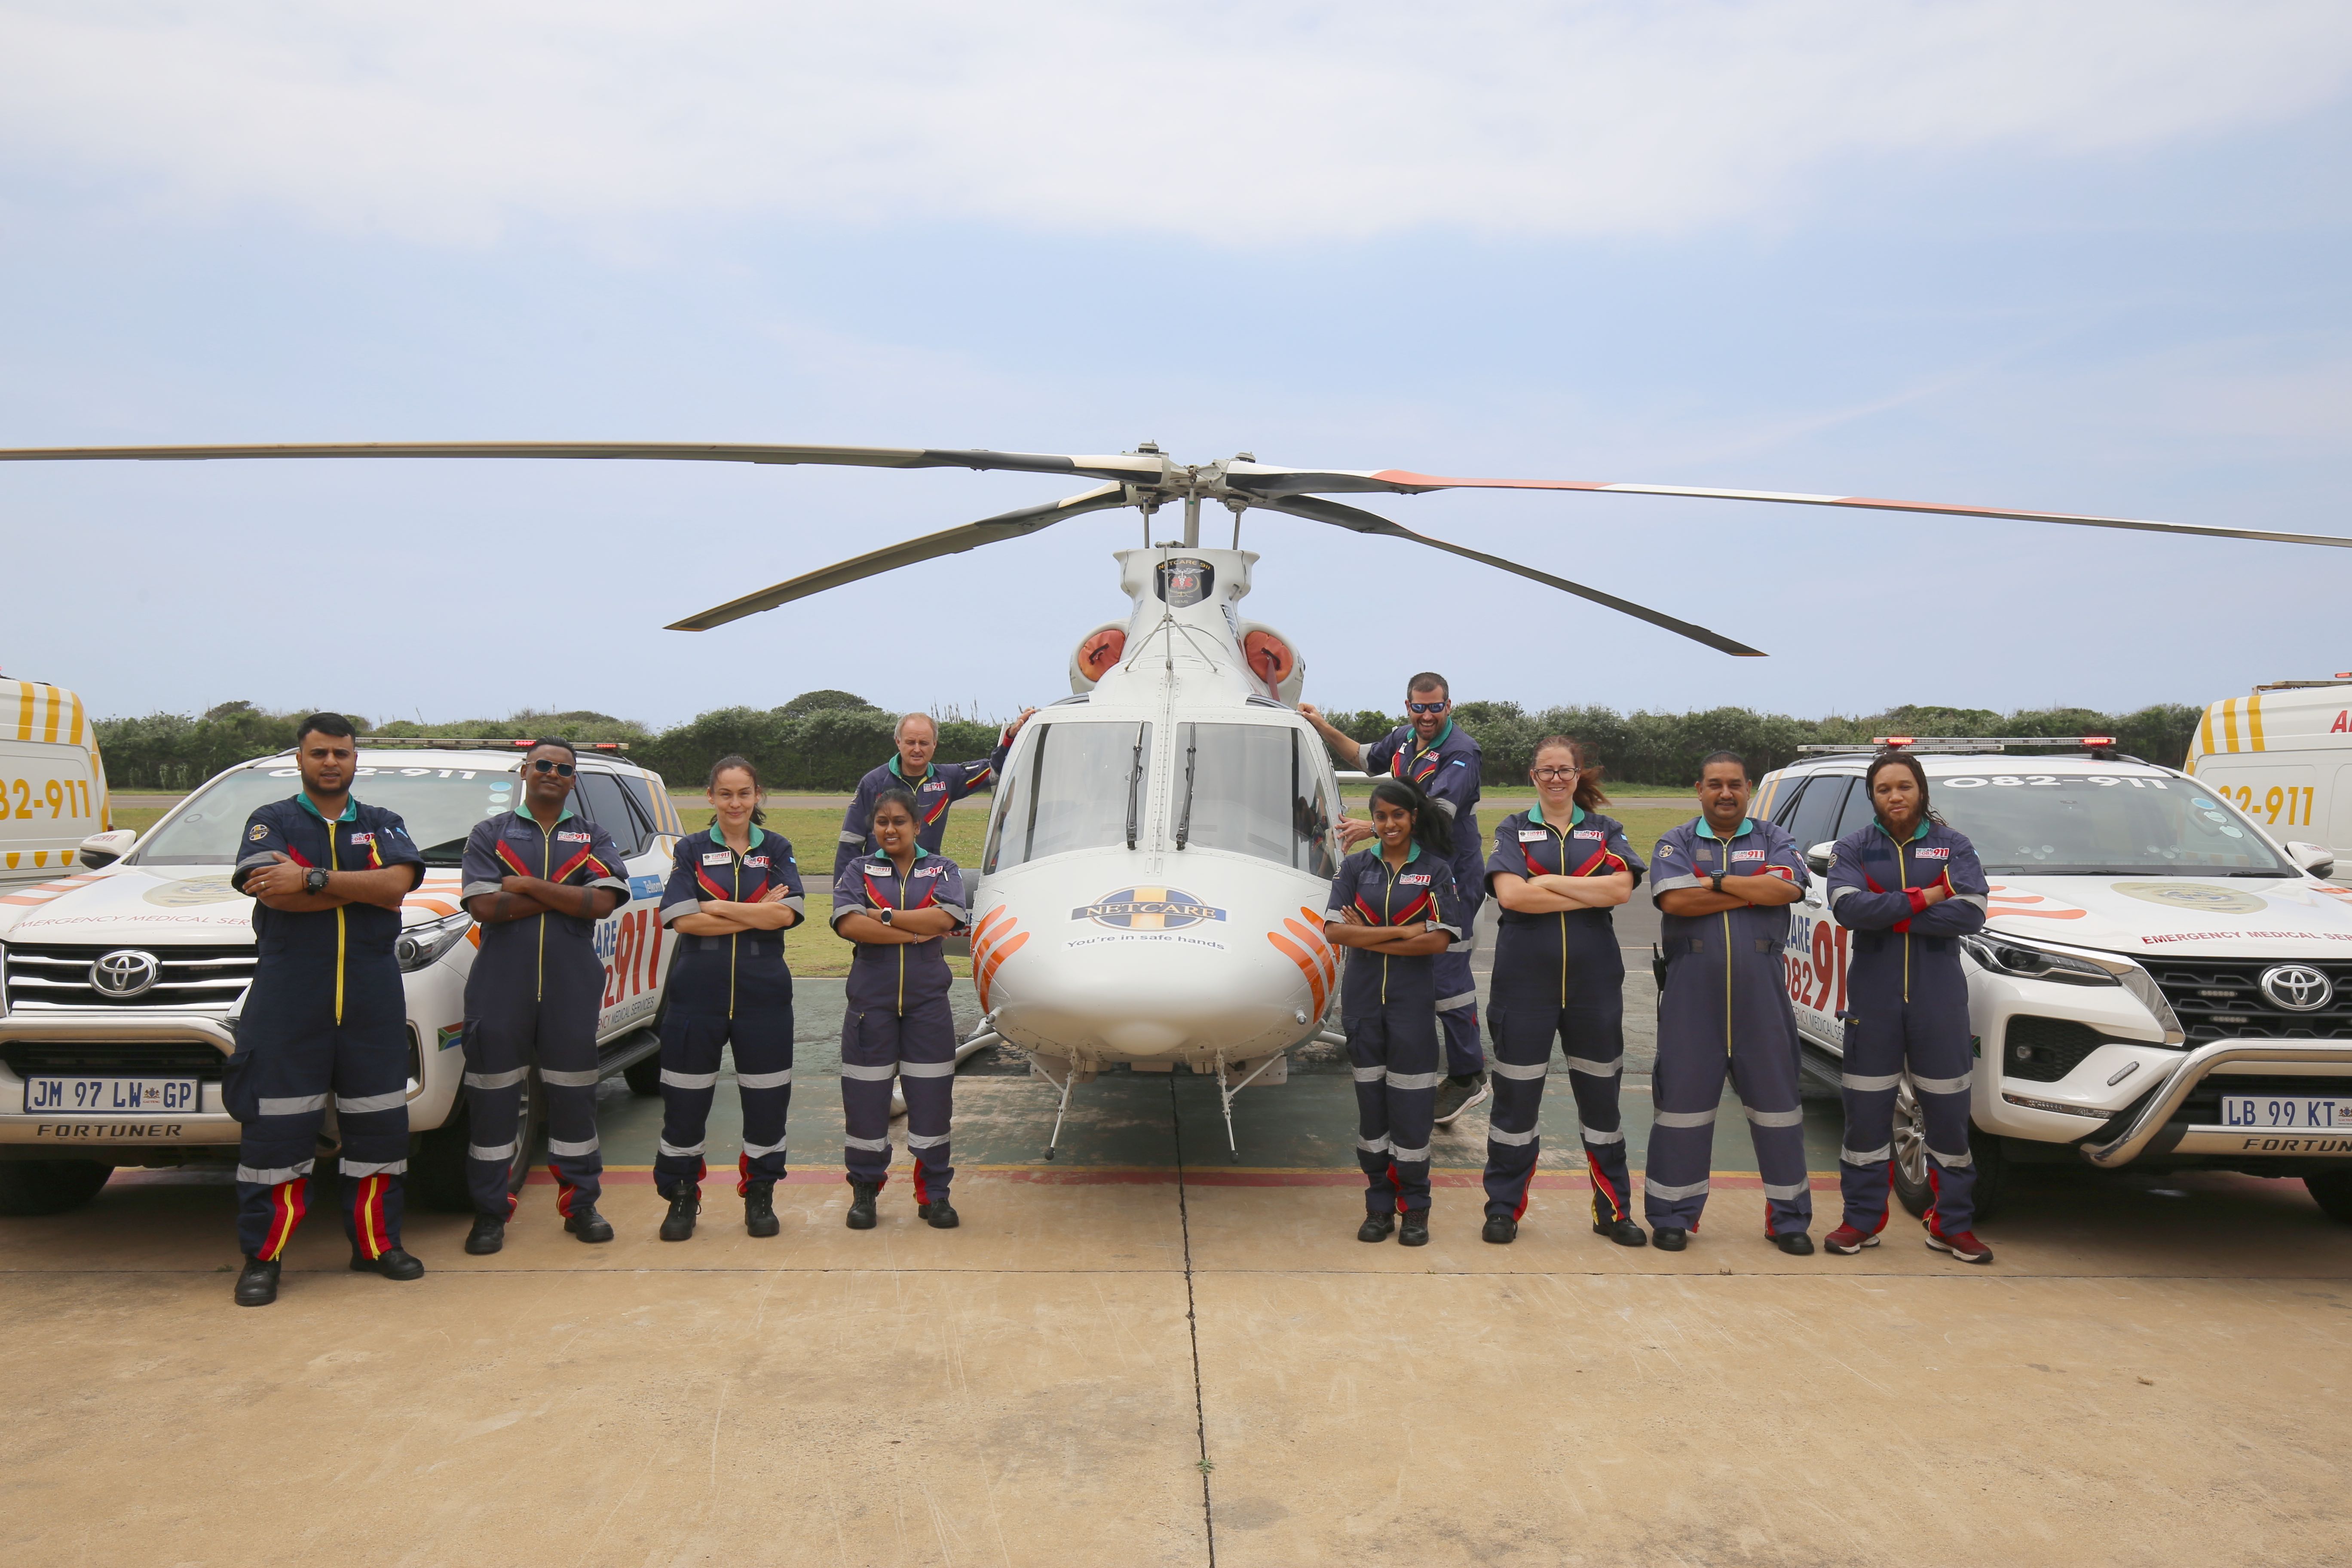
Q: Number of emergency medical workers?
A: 10